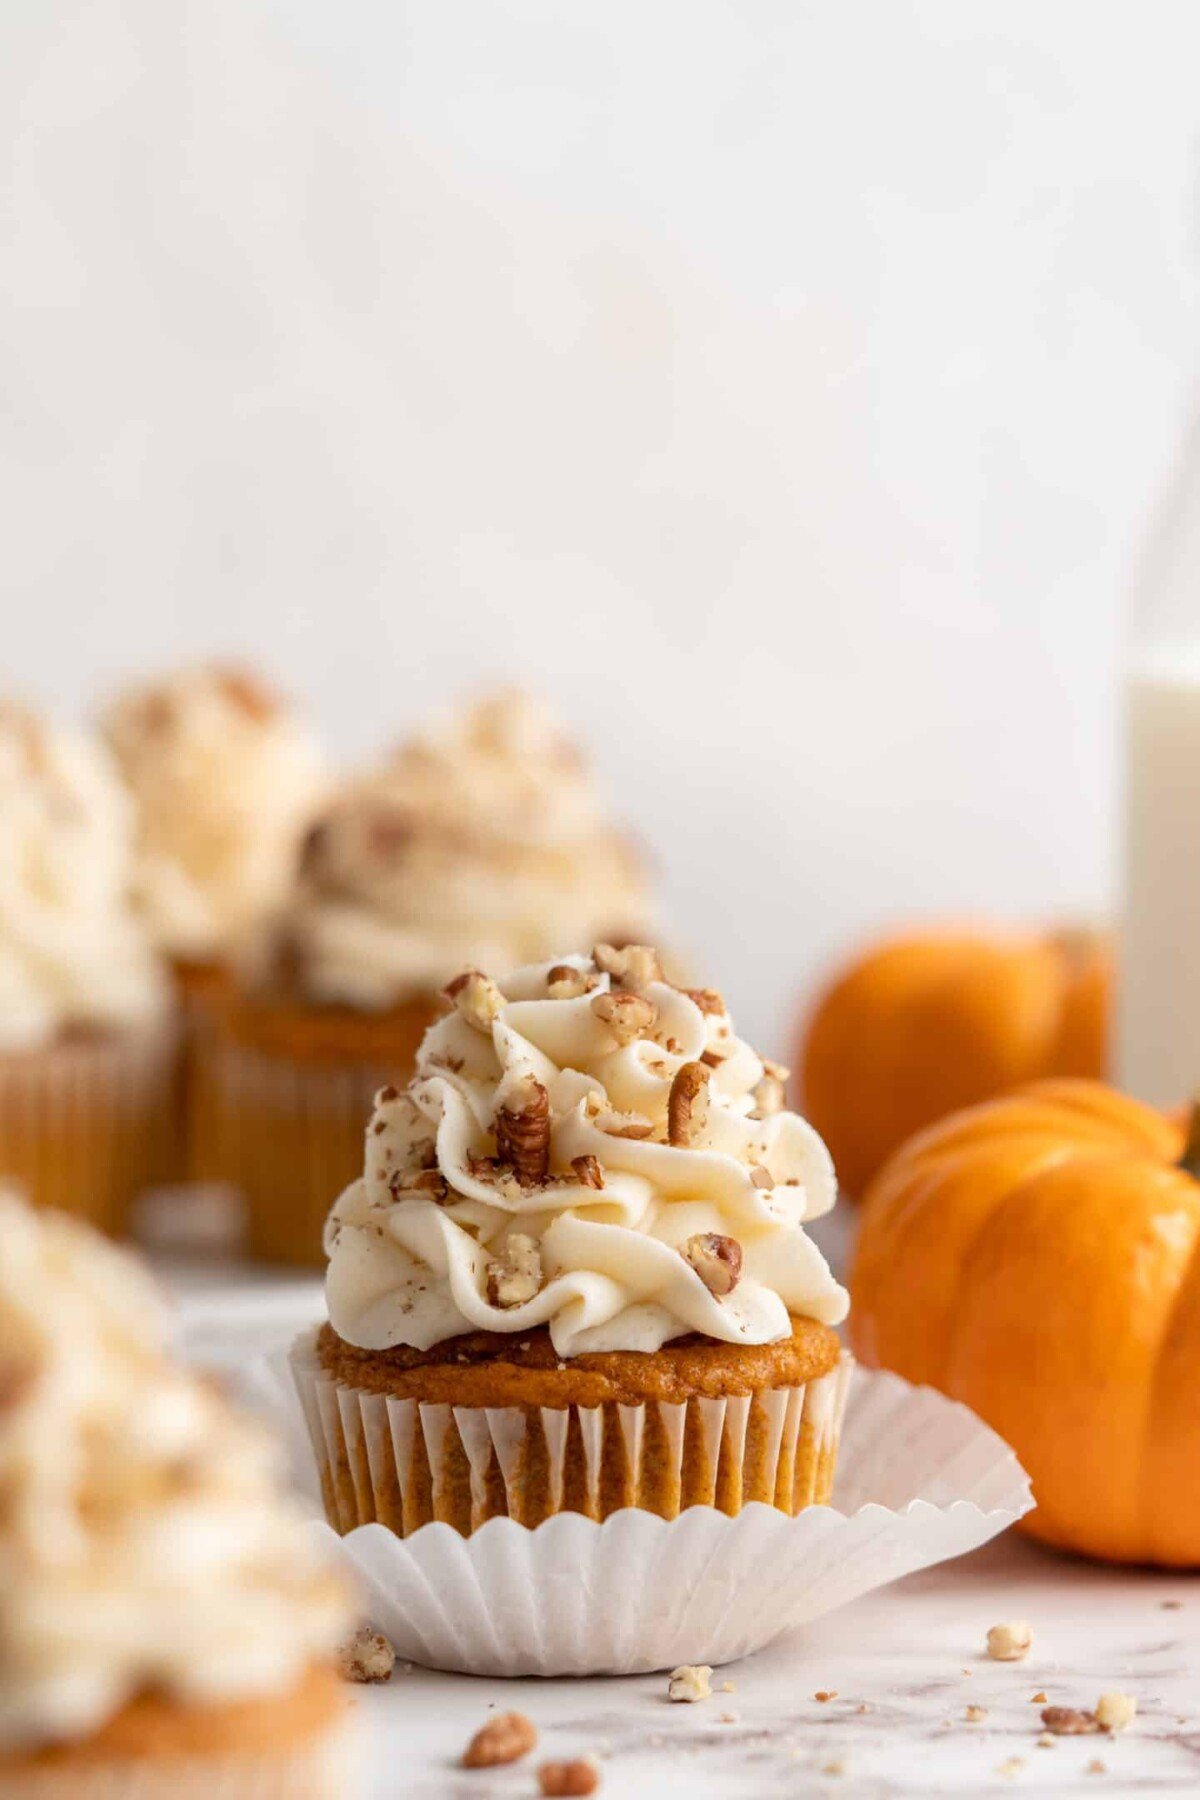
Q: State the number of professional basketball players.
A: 0